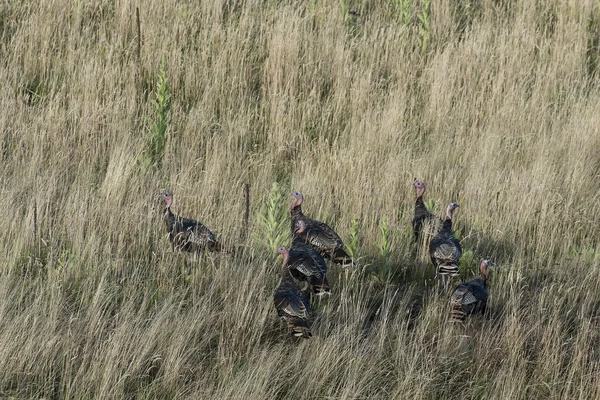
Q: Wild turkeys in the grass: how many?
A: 7